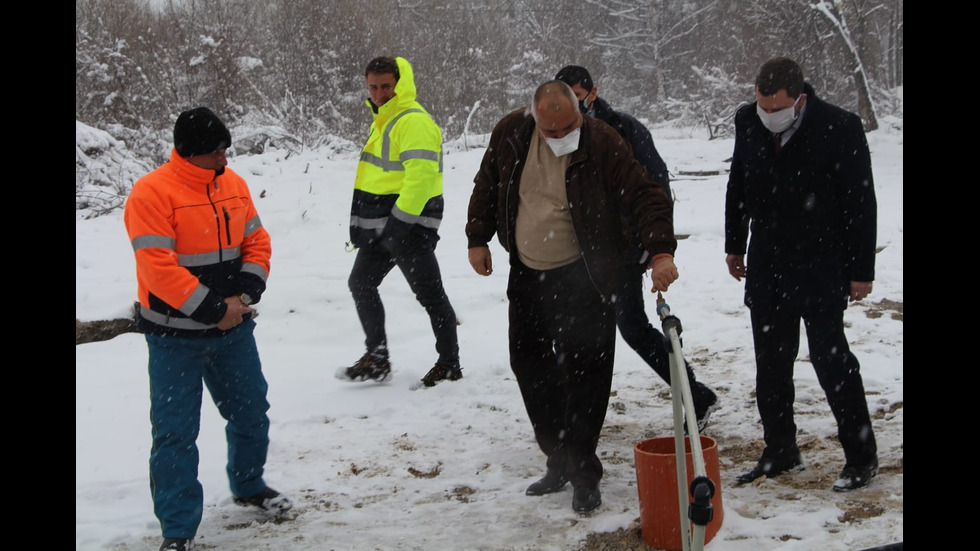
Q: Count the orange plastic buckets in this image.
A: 1